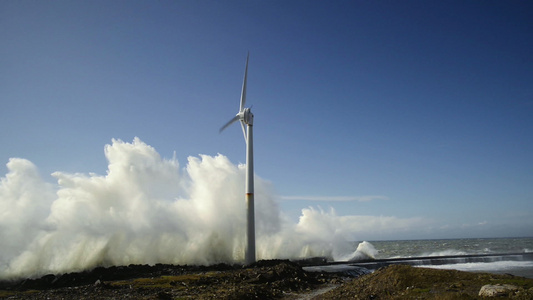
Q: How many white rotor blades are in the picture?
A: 3